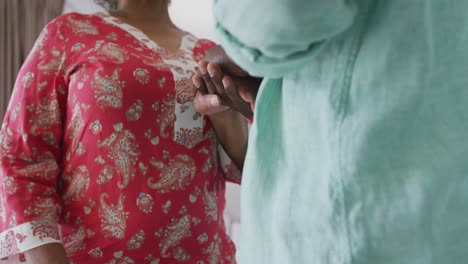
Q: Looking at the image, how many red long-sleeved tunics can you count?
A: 1